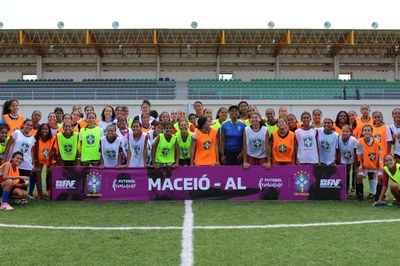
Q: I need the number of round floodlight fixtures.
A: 7